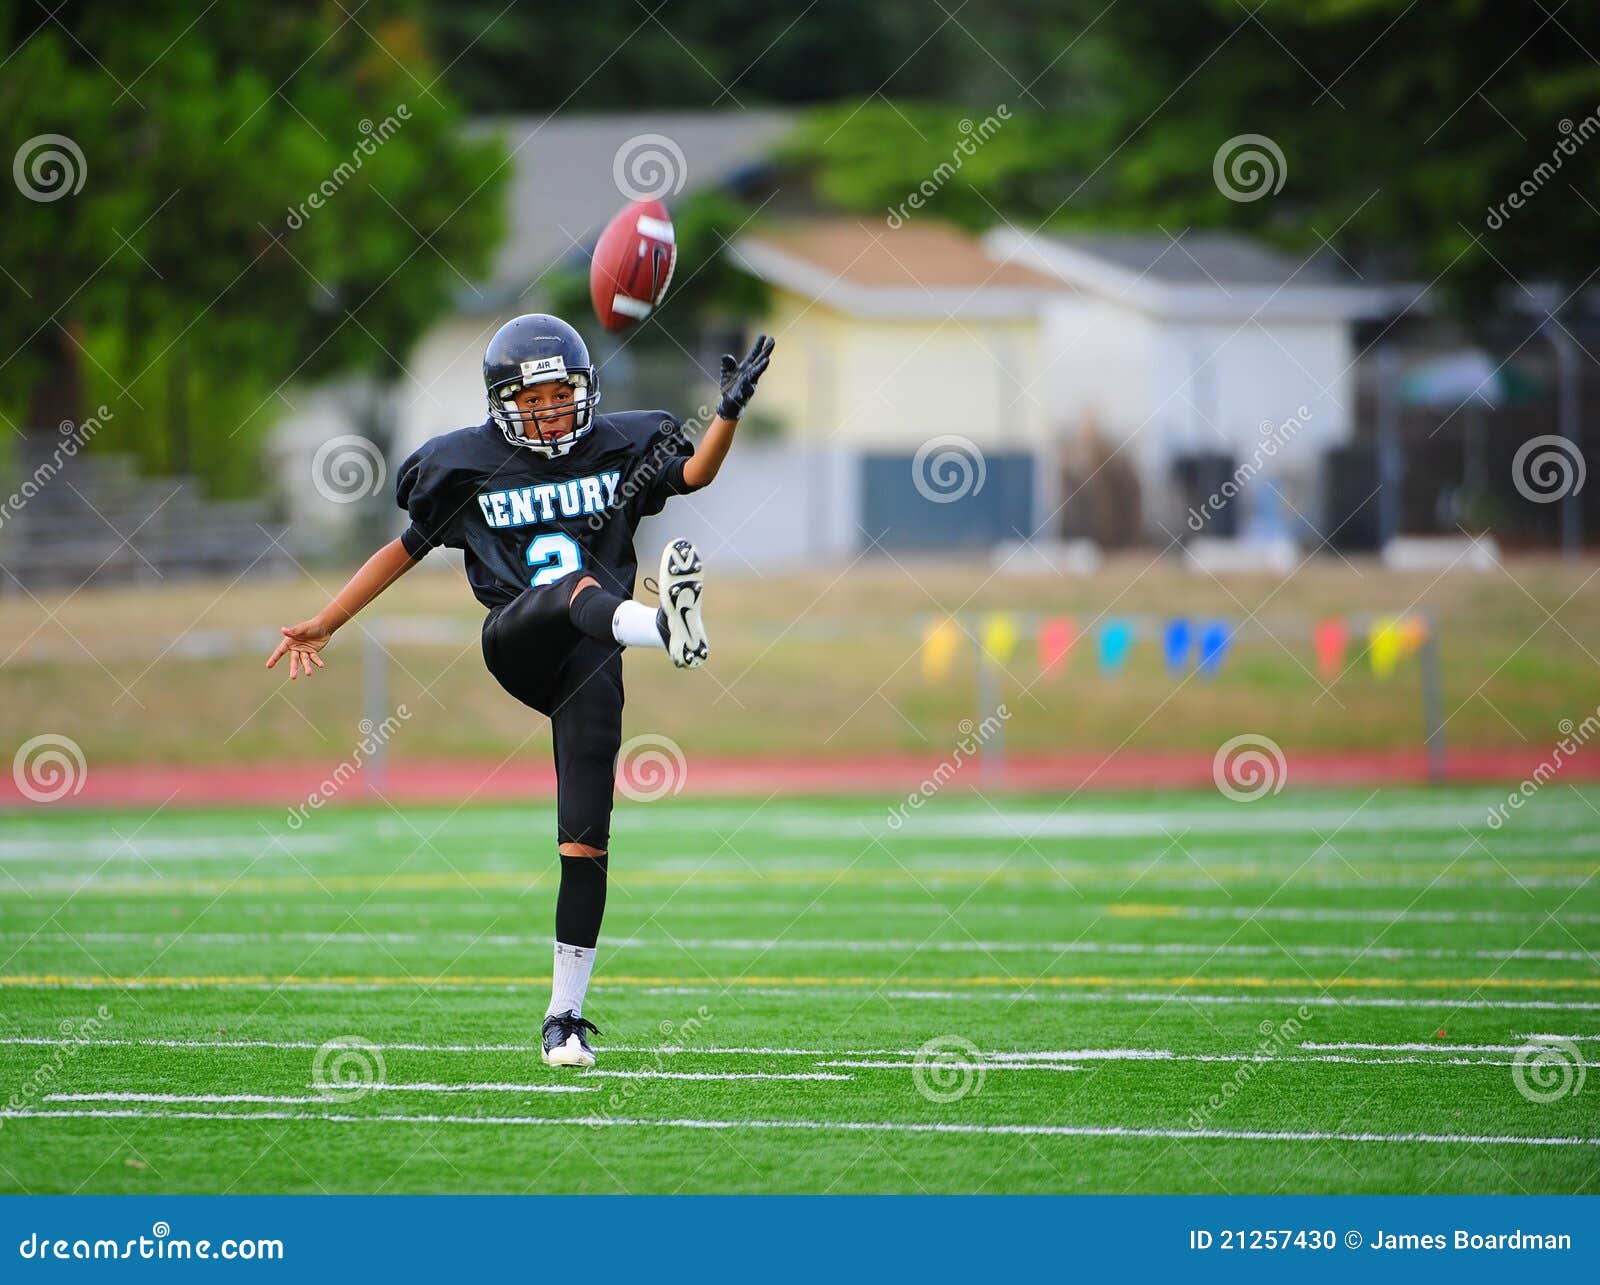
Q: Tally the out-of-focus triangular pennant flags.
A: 9